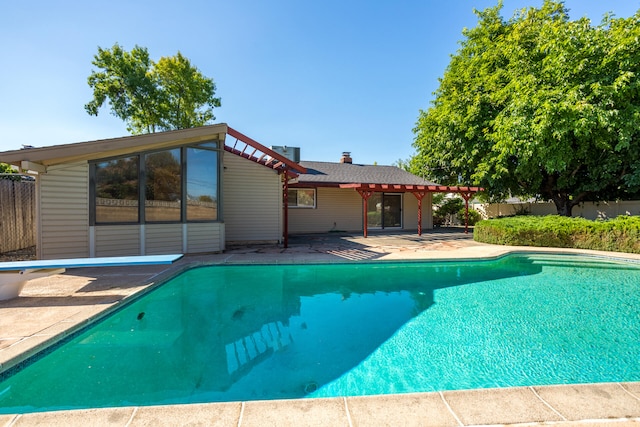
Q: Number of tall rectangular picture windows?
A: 3